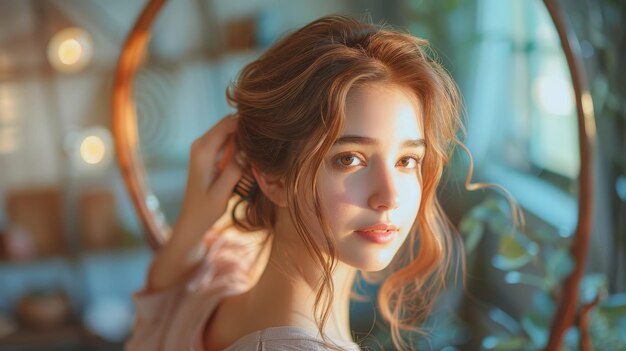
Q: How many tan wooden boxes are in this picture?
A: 2